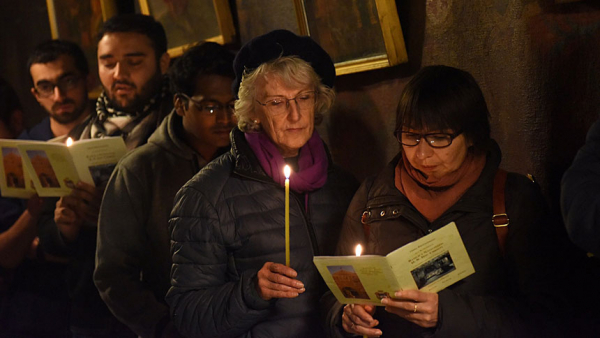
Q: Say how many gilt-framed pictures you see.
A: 3